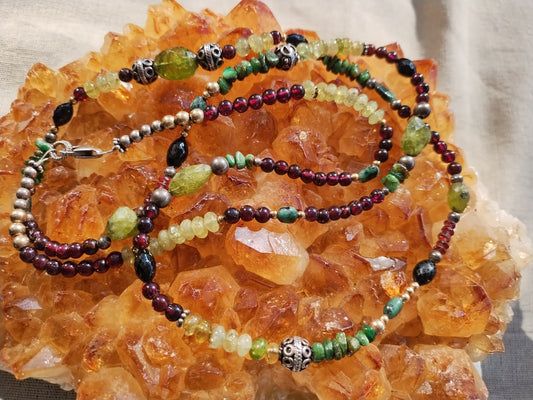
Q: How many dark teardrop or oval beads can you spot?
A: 6